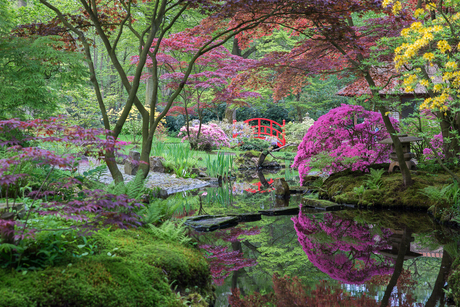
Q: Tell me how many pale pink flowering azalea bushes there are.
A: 1